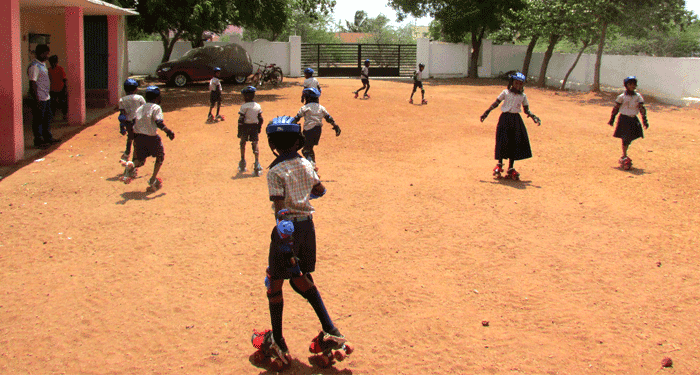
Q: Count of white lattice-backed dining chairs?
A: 0